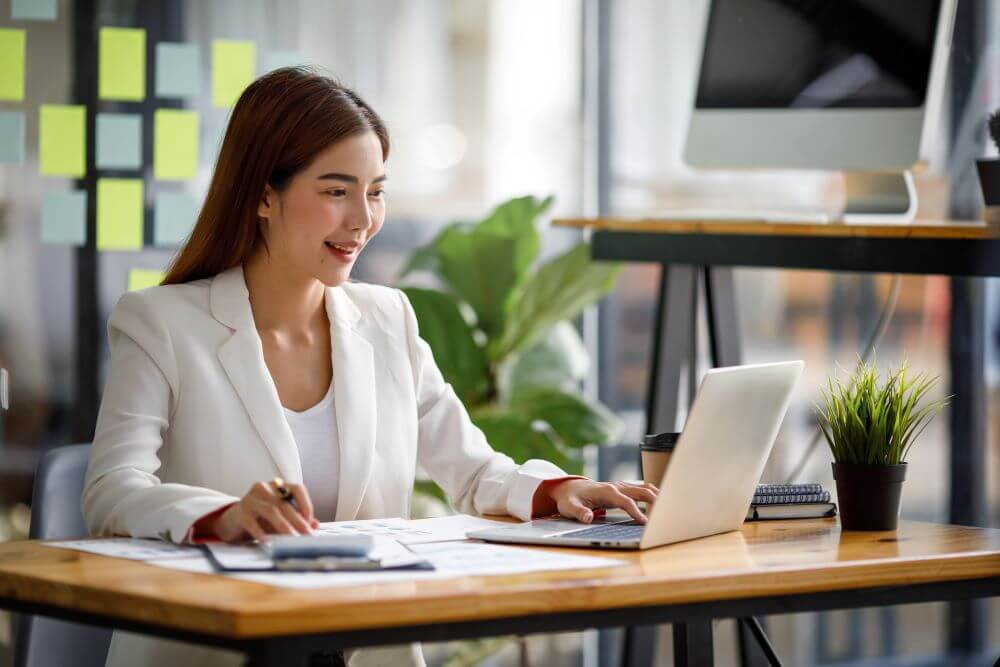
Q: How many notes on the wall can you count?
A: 14